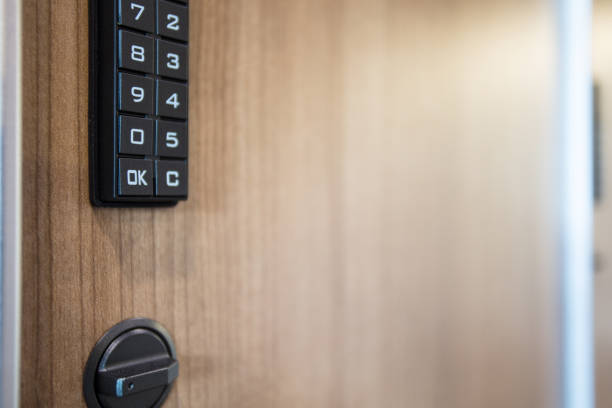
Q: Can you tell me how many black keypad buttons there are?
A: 10